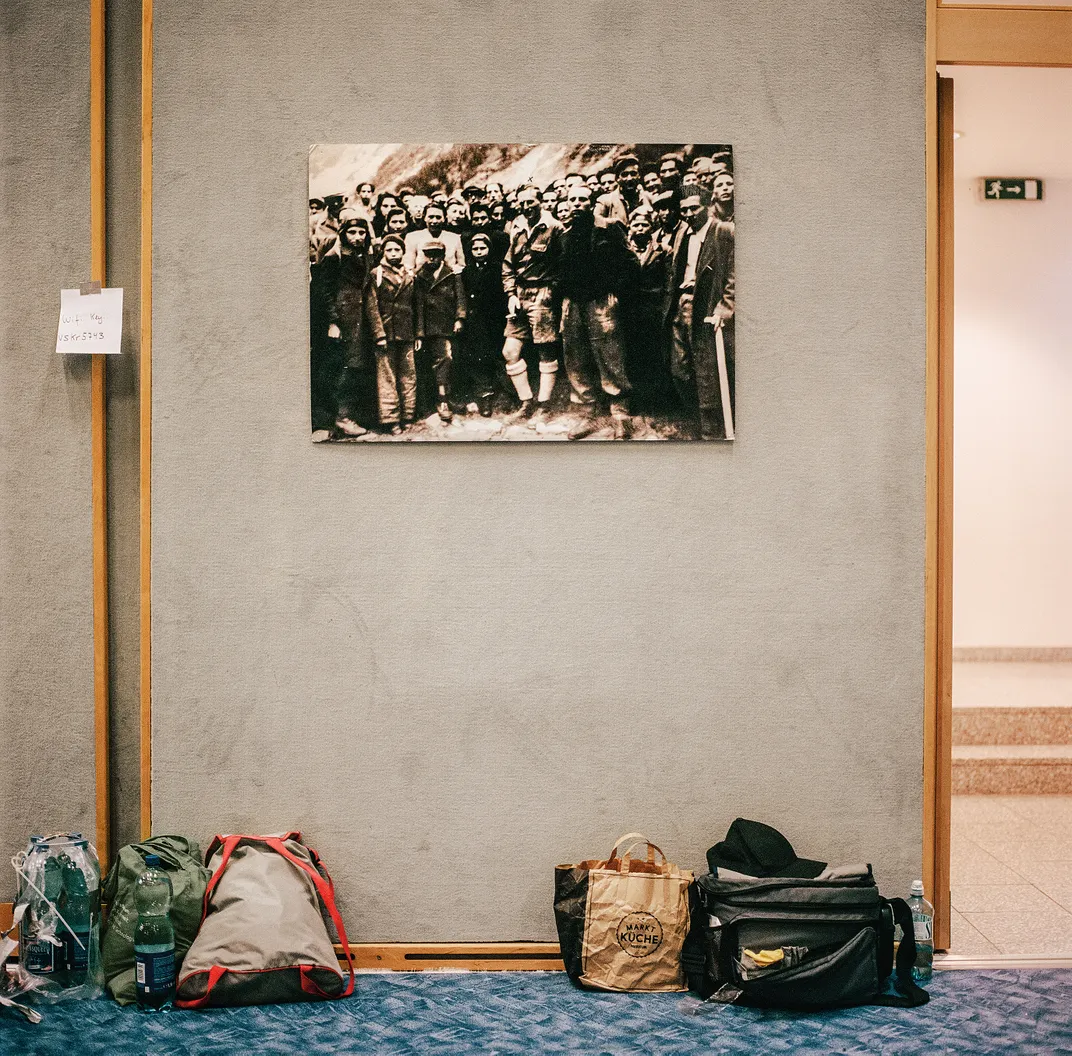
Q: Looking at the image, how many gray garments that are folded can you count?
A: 1